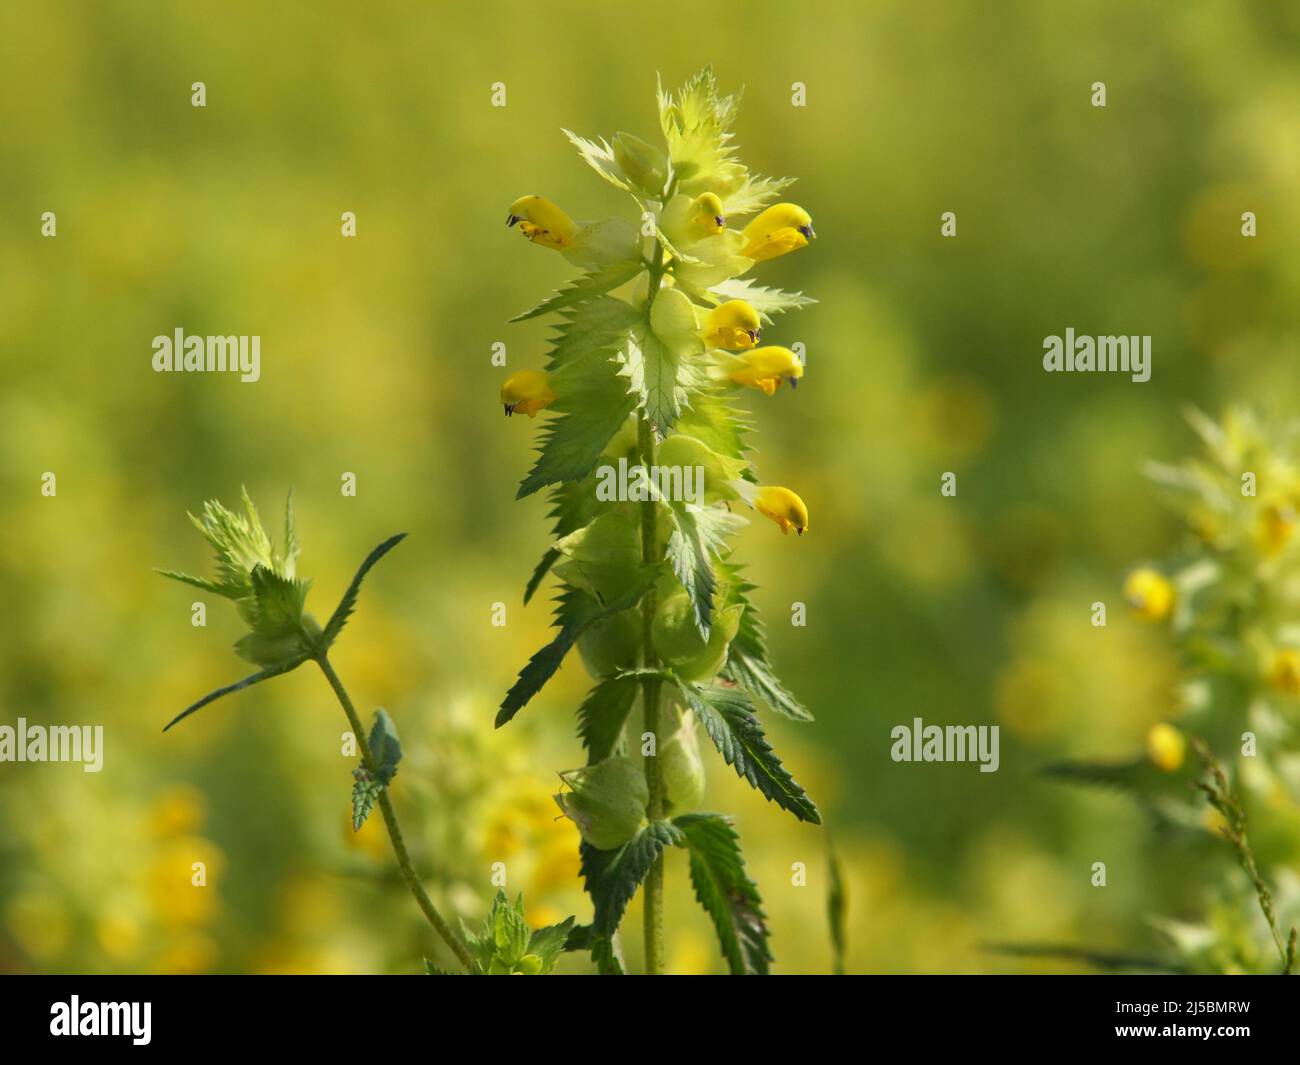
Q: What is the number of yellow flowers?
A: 7